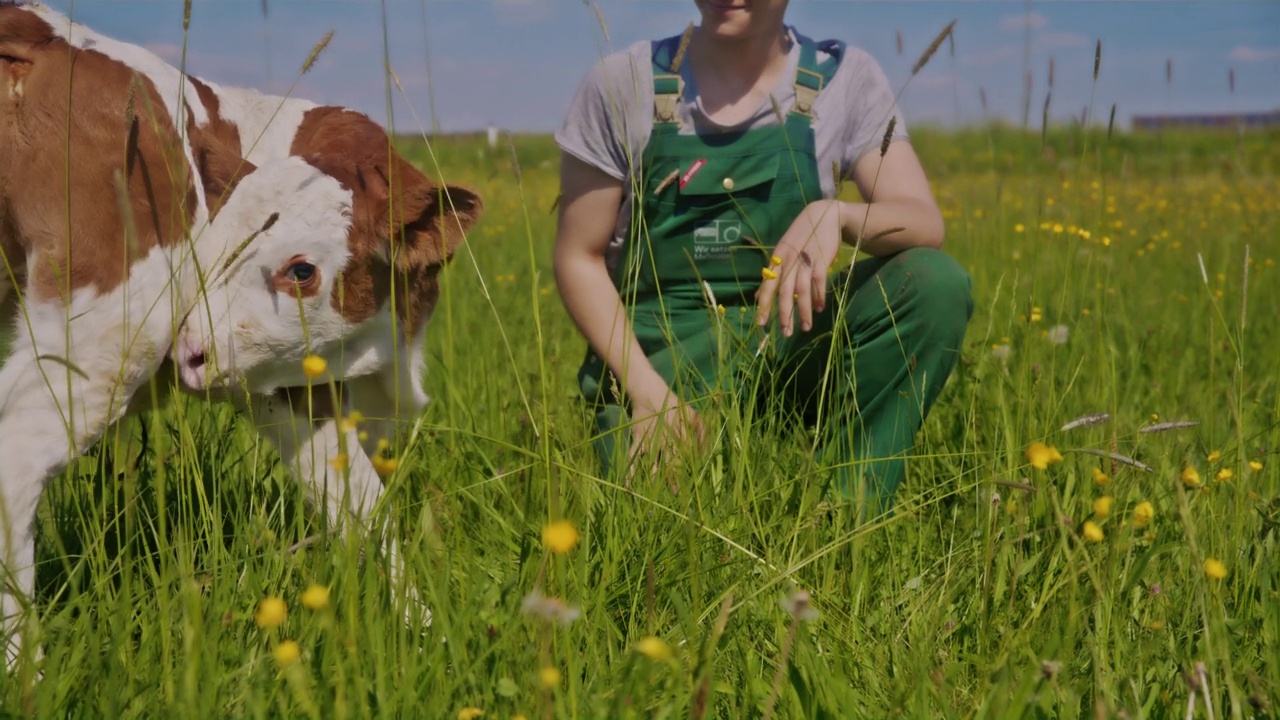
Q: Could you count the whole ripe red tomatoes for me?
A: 0